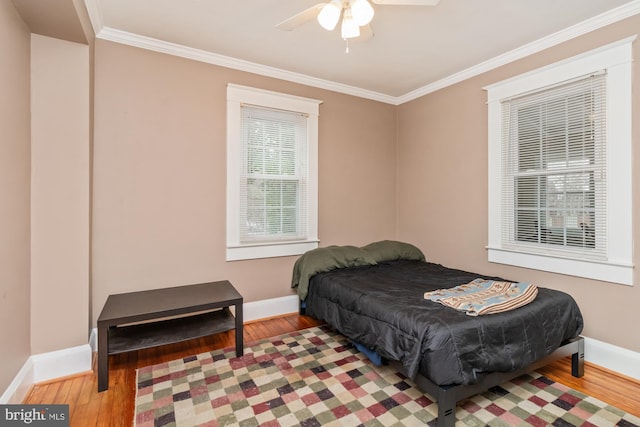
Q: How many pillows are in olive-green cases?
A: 2